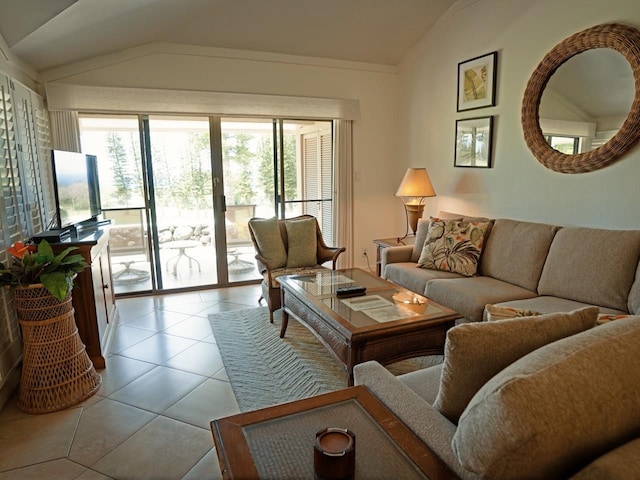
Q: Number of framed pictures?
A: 2